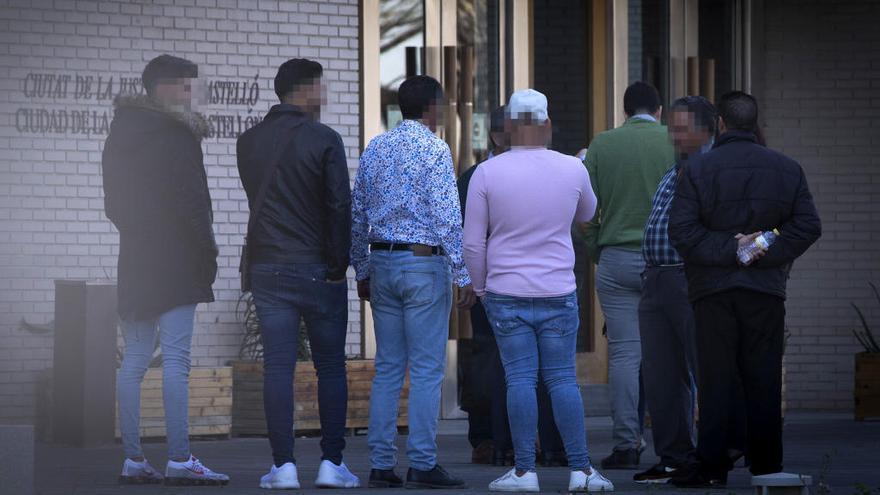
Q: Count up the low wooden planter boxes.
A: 3